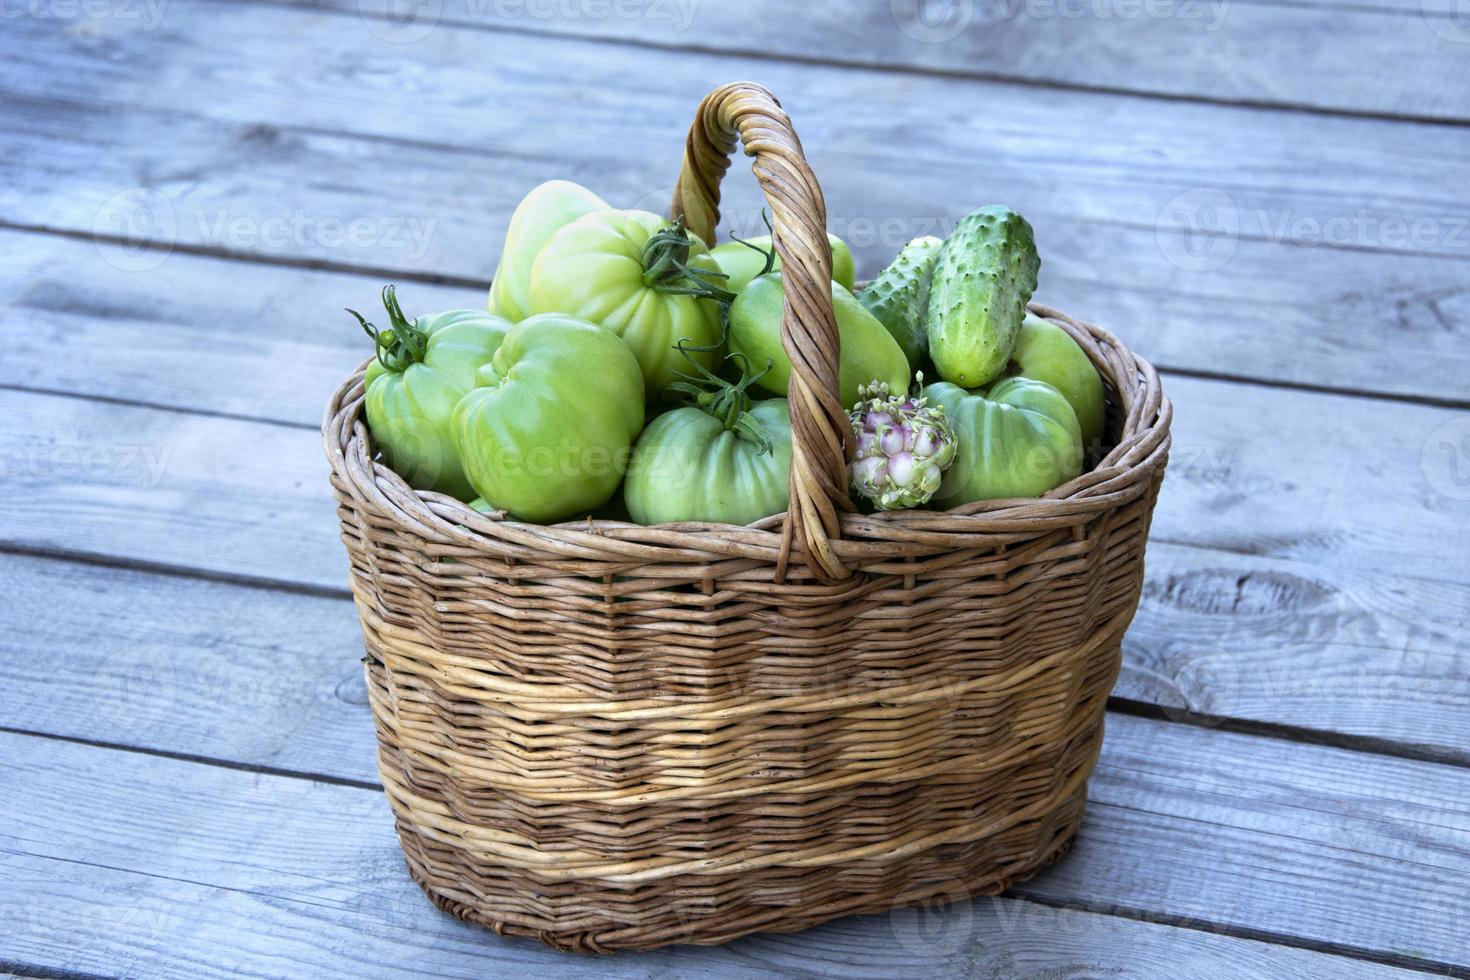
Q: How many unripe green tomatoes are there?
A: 9